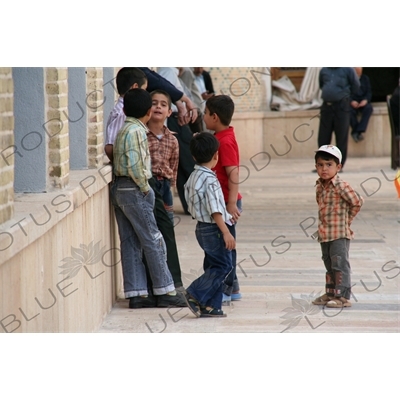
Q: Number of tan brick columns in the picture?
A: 3